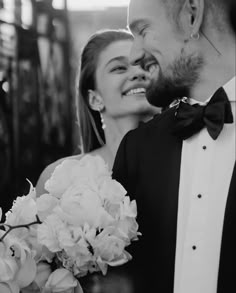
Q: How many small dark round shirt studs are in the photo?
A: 3